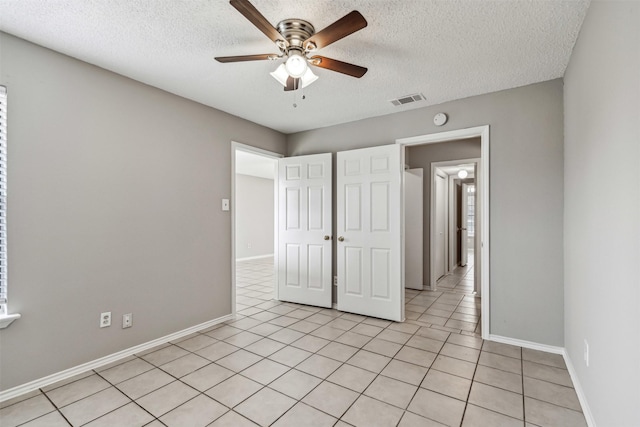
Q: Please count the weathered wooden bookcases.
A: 0